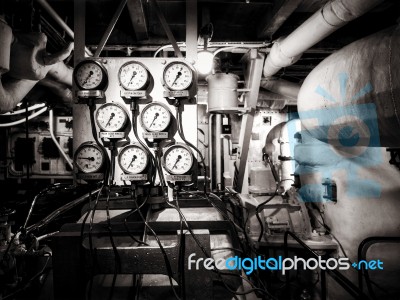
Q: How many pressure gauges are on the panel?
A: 8